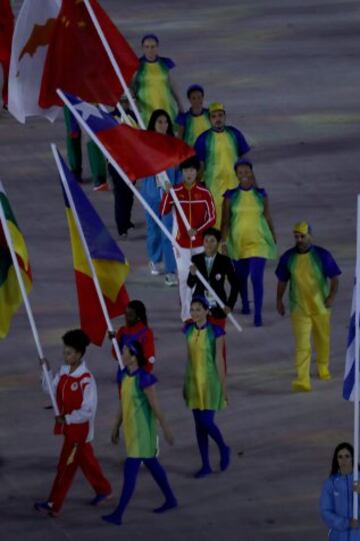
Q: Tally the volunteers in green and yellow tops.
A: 7